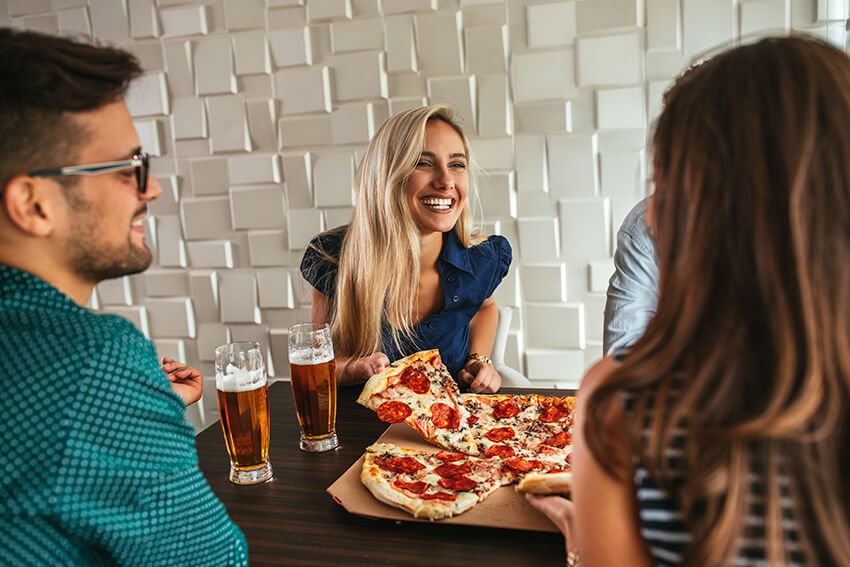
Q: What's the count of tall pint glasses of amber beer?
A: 2